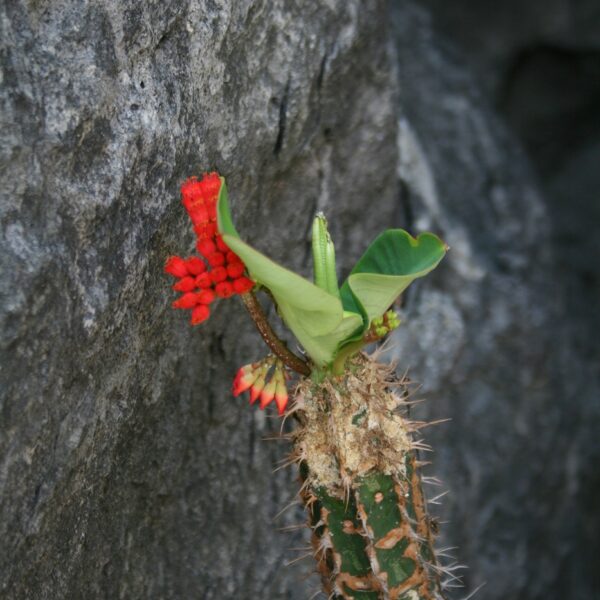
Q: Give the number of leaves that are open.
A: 2